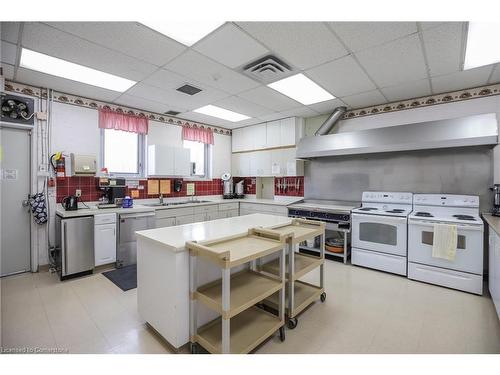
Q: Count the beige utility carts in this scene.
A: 2